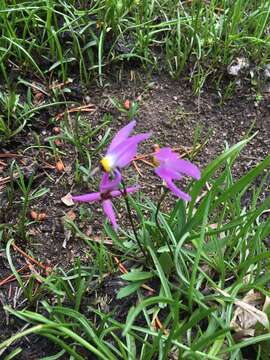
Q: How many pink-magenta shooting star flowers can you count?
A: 3